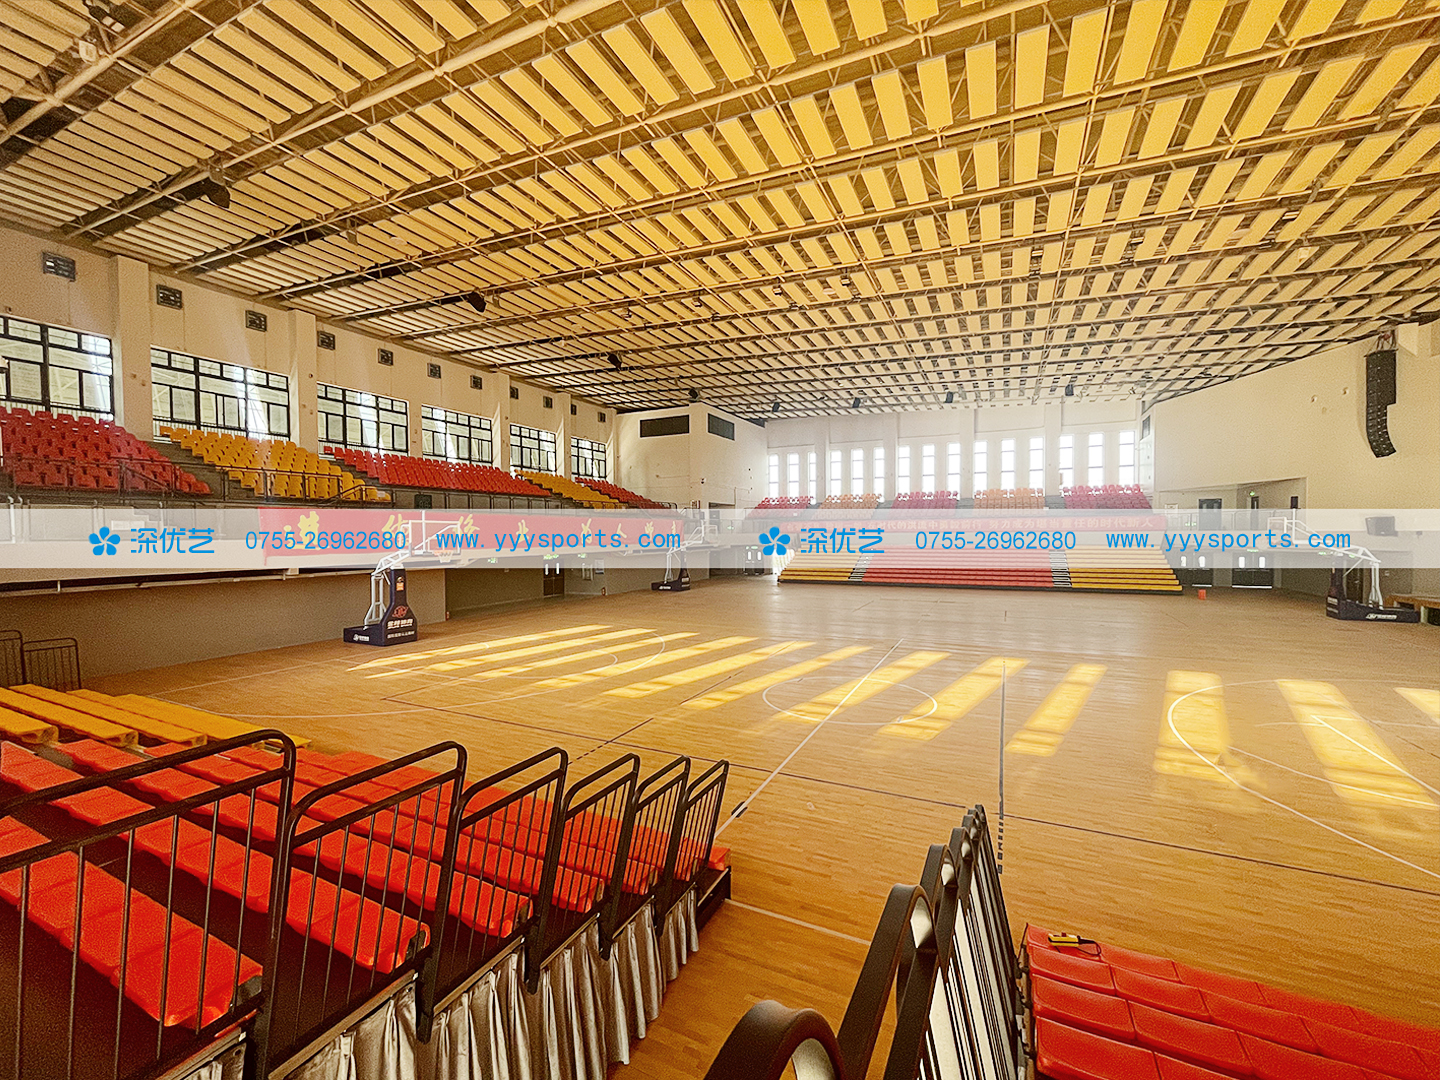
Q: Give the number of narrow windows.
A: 15